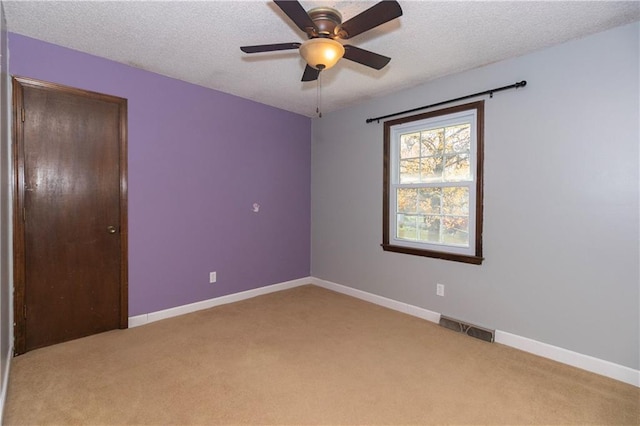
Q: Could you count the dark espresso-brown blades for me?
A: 5